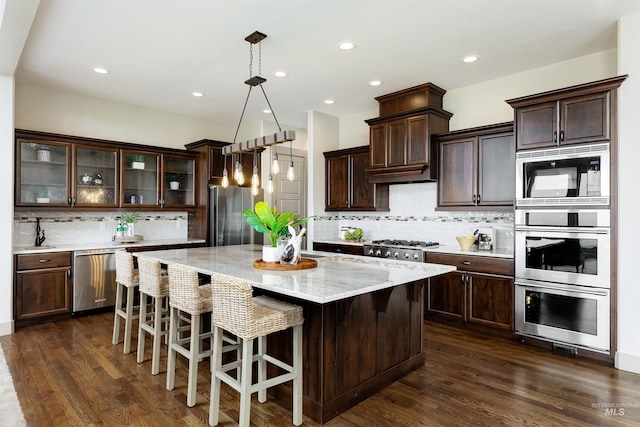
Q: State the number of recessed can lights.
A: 8